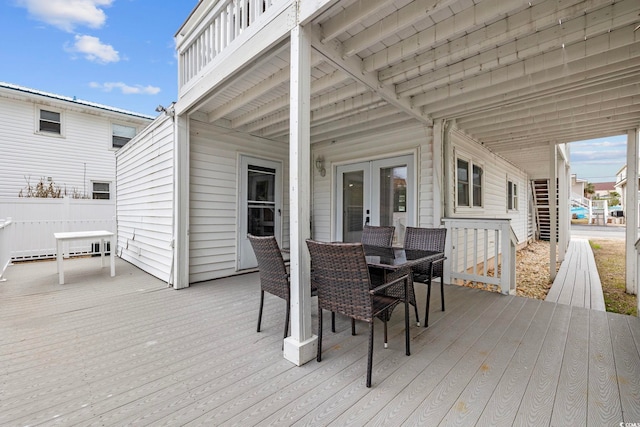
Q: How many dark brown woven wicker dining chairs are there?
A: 4